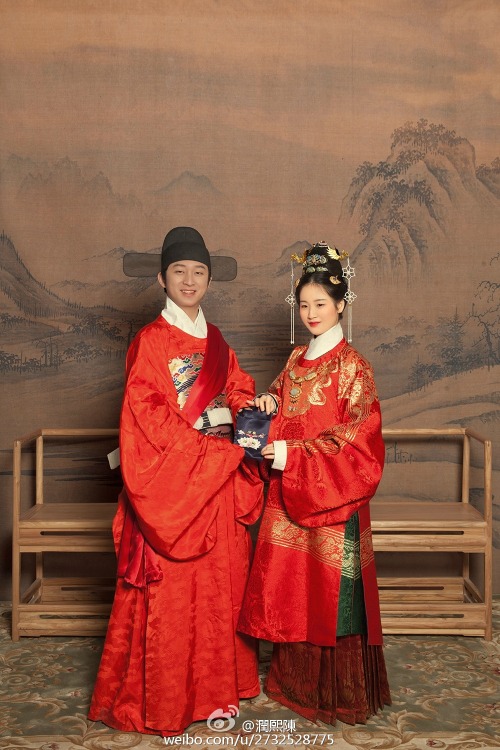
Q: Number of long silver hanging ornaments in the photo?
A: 2